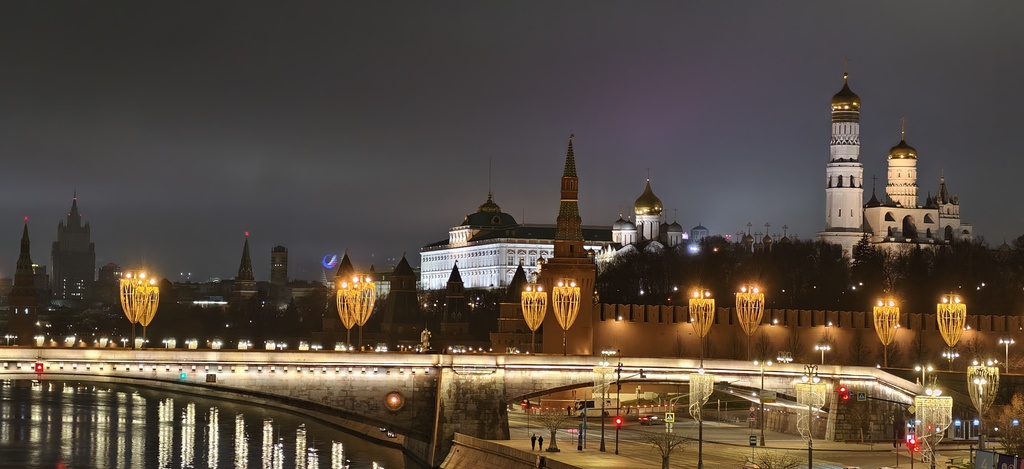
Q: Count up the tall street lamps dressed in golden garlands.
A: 10